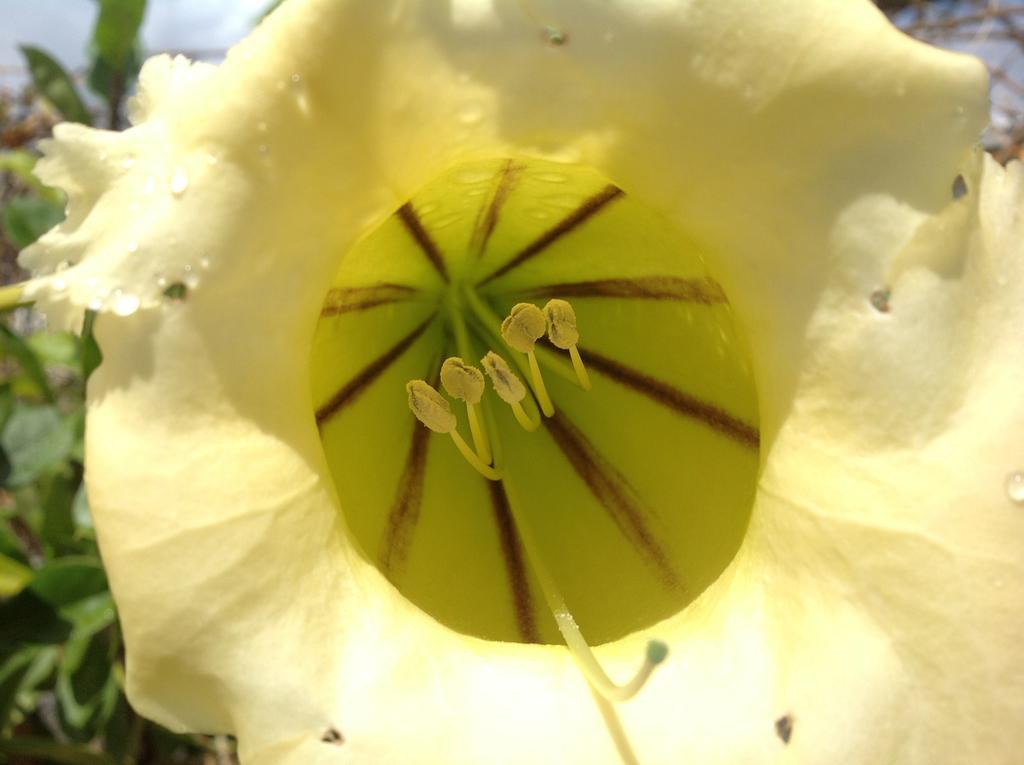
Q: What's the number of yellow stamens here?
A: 5